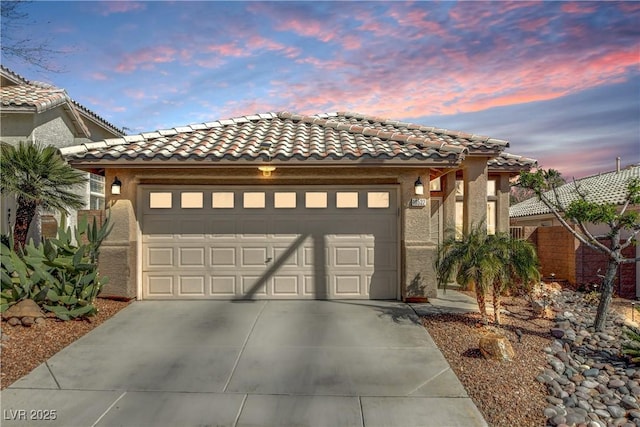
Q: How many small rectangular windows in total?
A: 8